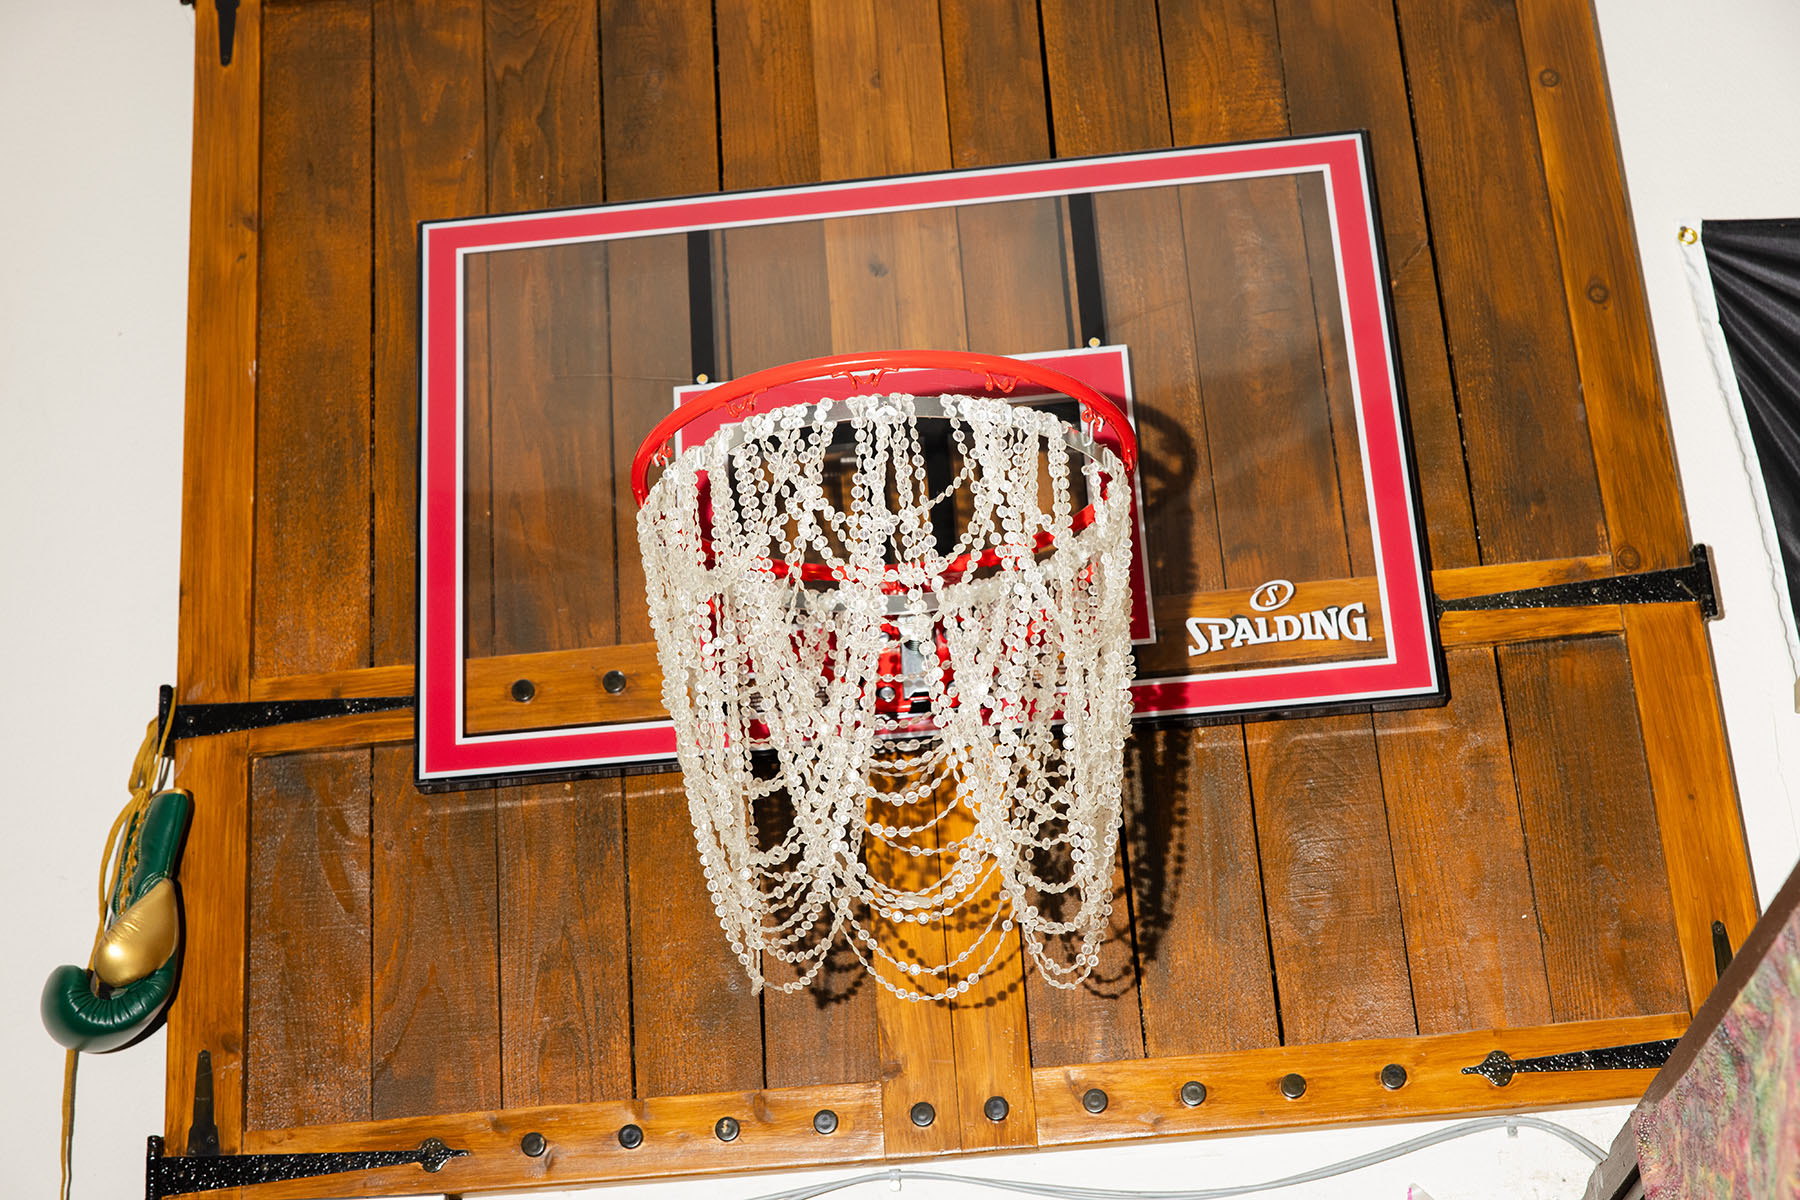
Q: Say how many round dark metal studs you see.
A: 12